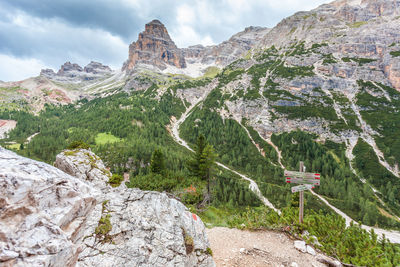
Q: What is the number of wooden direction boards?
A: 3